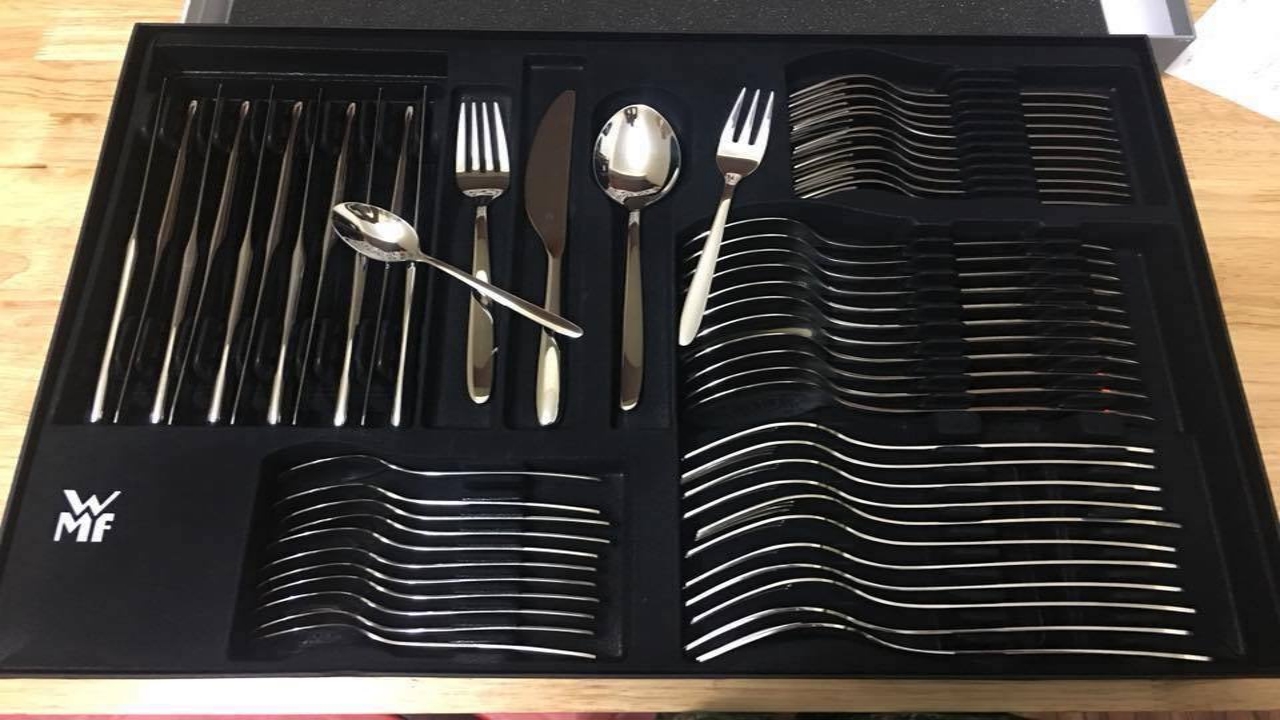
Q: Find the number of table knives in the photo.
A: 12